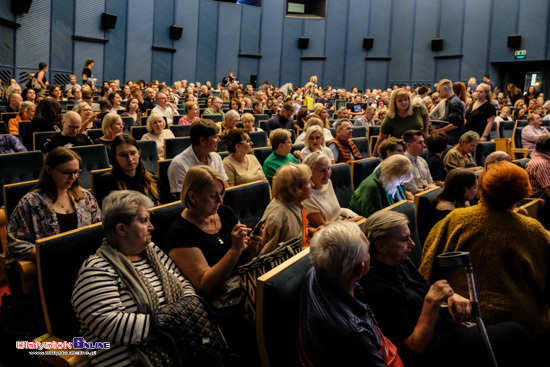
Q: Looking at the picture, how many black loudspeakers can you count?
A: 7